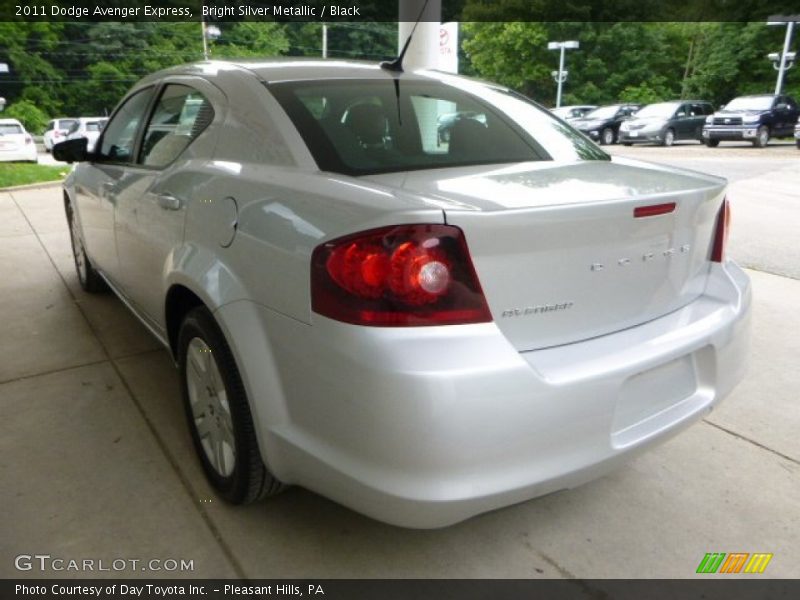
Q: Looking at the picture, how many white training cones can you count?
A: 0